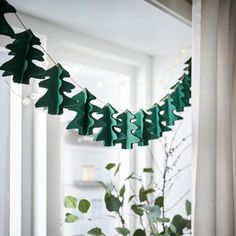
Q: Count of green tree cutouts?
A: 12